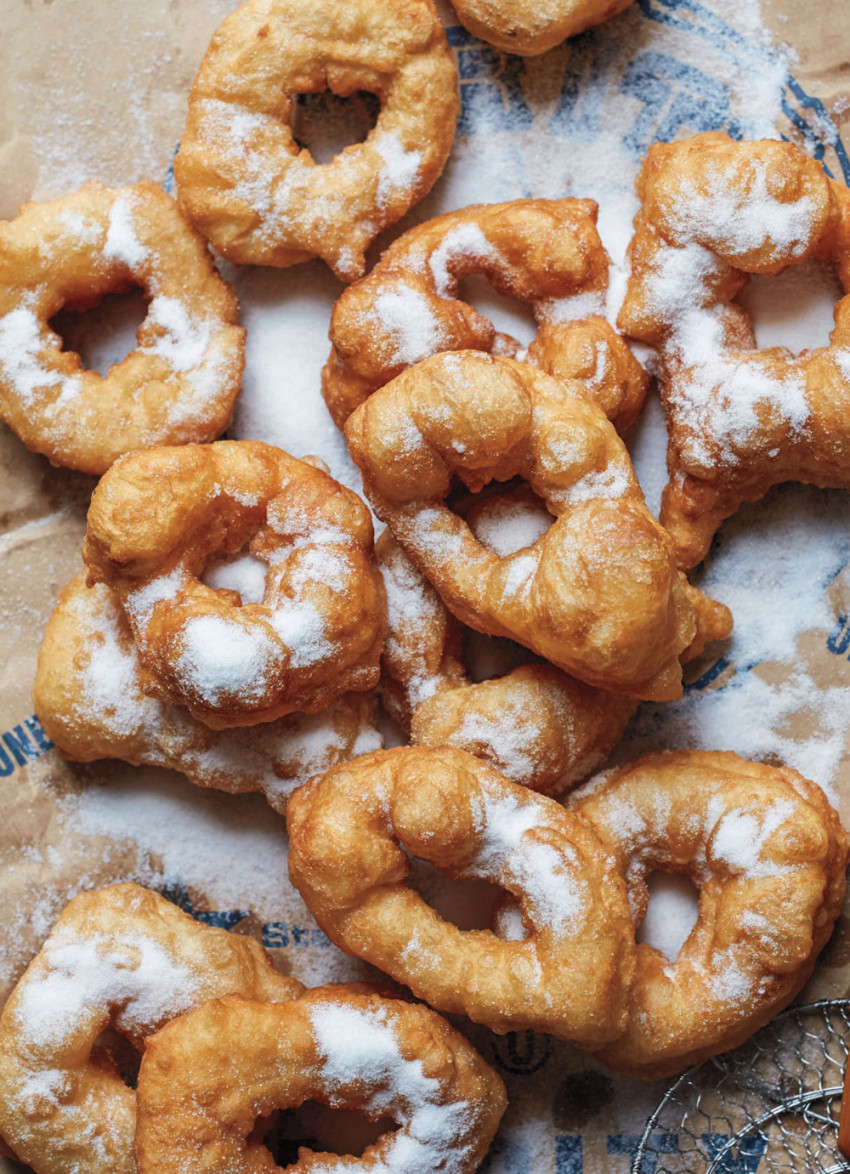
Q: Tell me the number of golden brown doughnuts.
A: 13